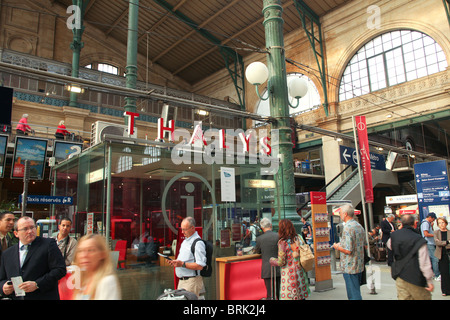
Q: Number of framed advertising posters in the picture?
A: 3